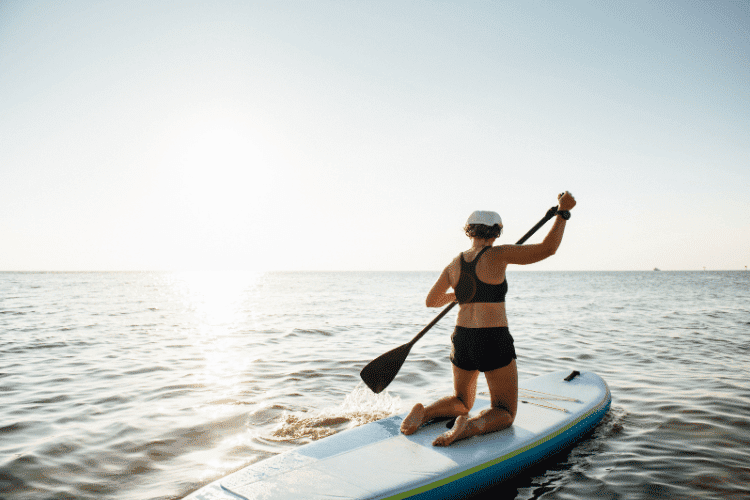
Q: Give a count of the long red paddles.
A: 0